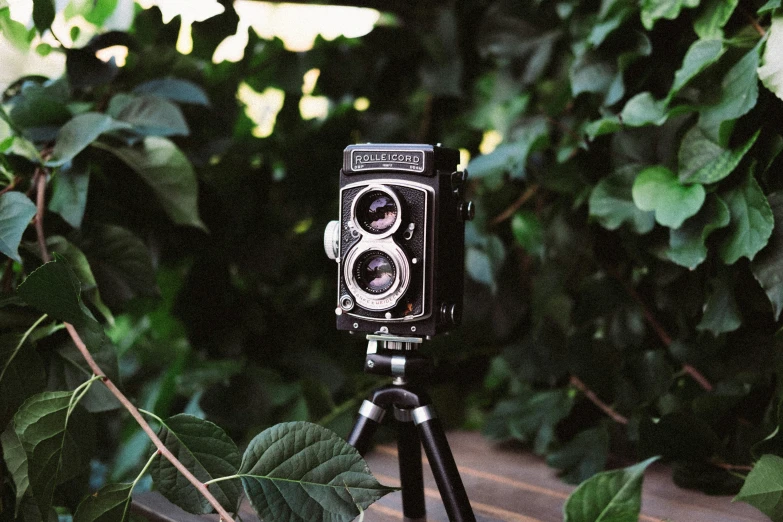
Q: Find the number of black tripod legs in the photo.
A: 3